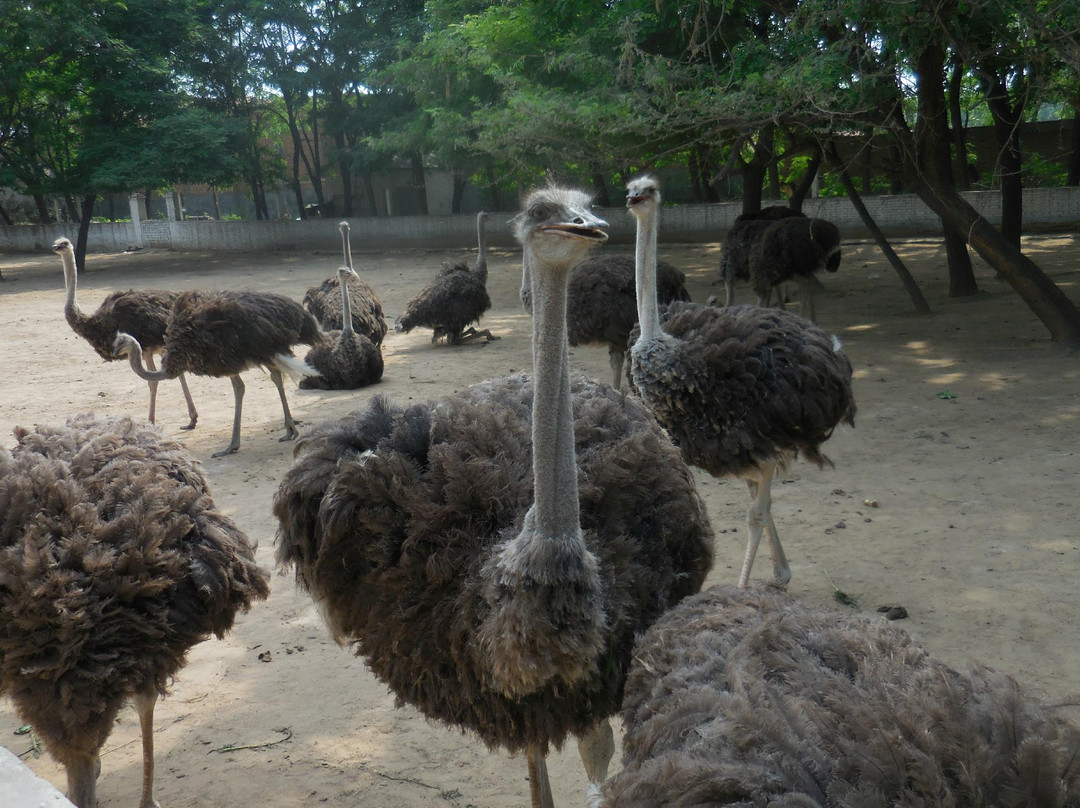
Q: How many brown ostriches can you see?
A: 12